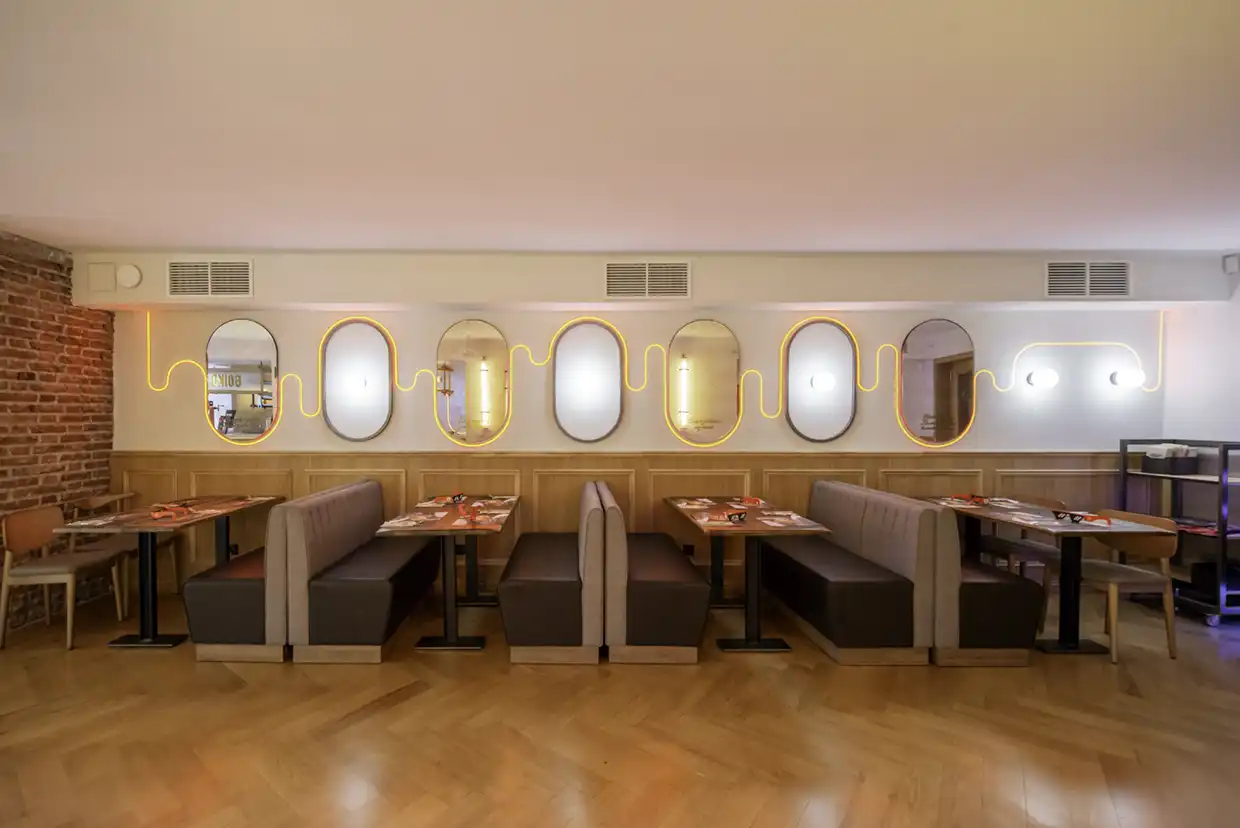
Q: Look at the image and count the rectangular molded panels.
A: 9